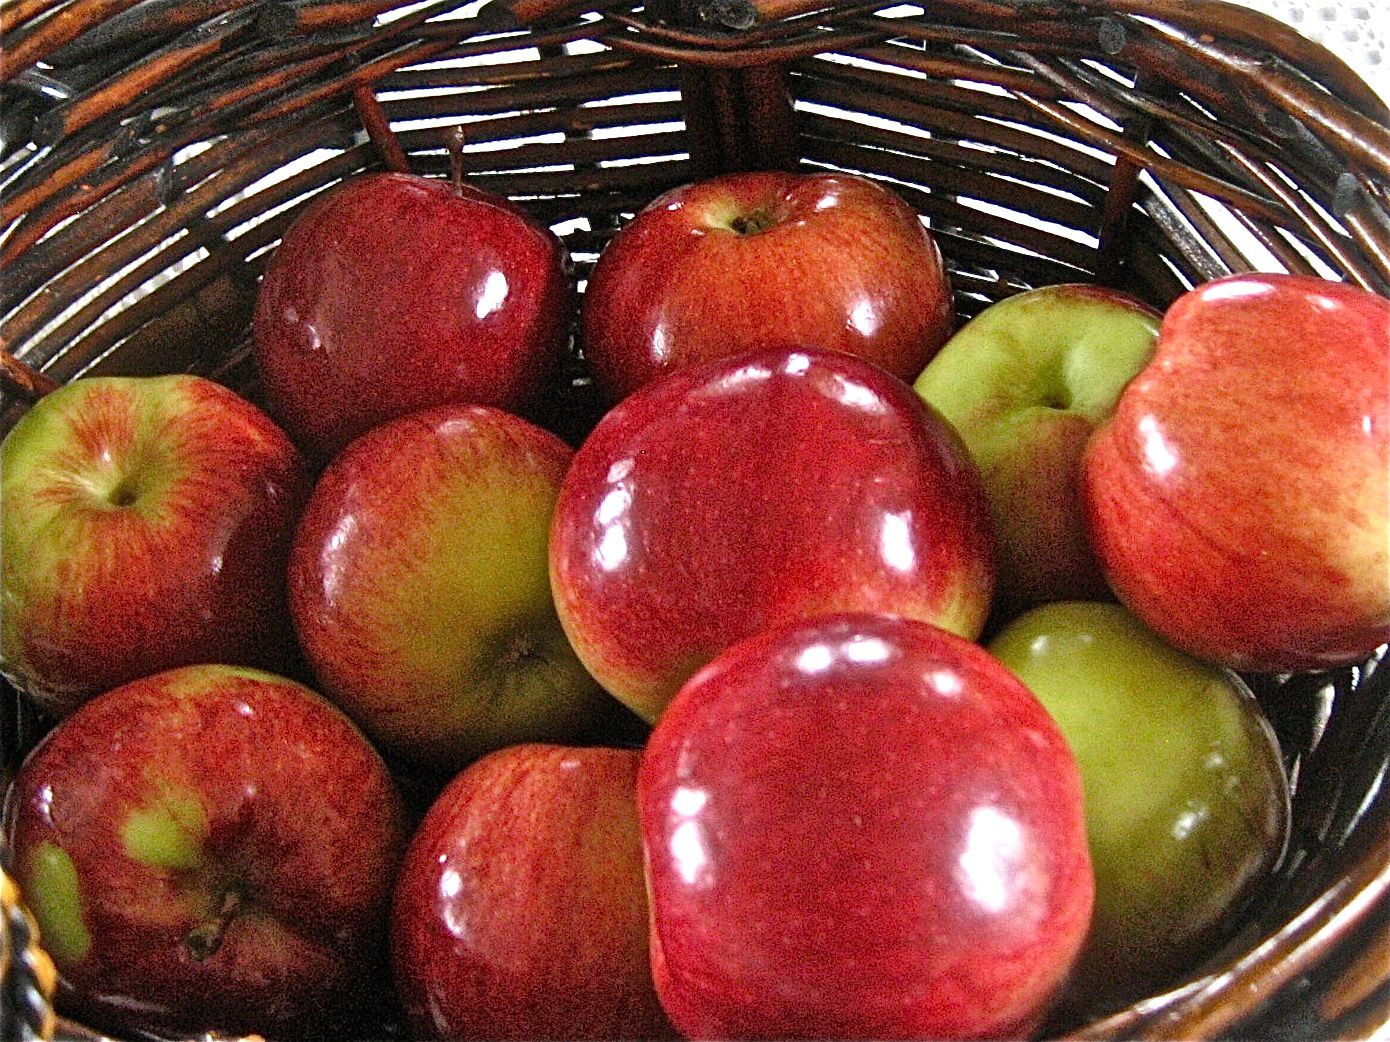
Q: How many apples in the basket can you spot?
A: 11